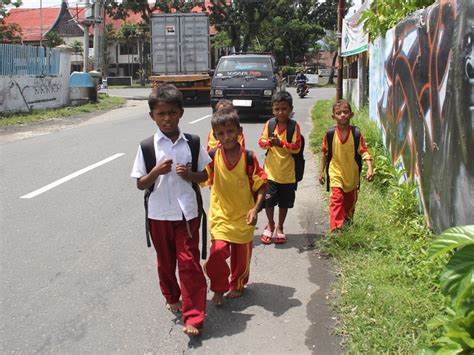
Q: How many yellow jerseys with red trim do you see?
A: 4